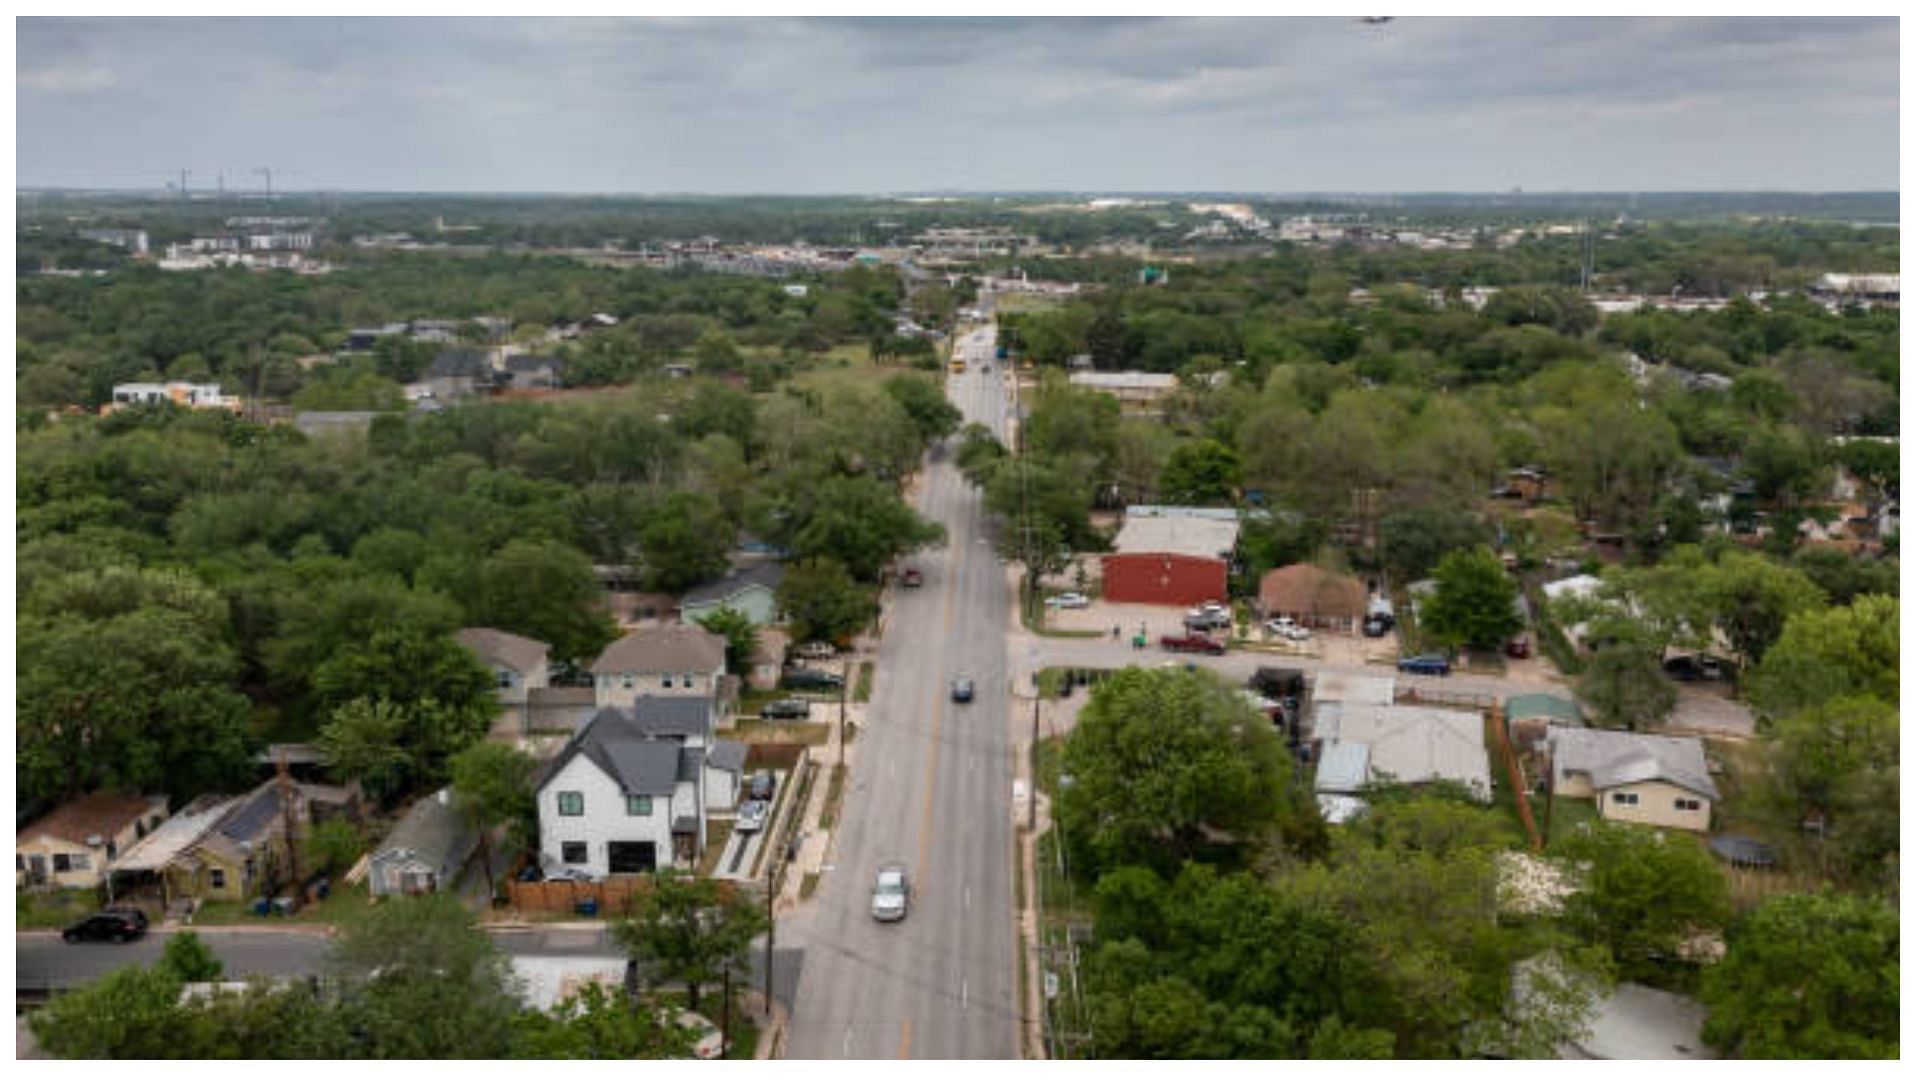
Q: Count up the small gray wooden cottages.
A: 1